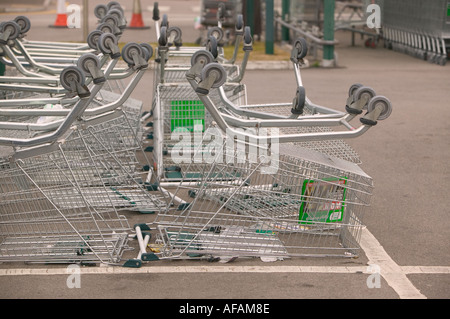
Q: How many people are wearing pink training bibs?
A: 0